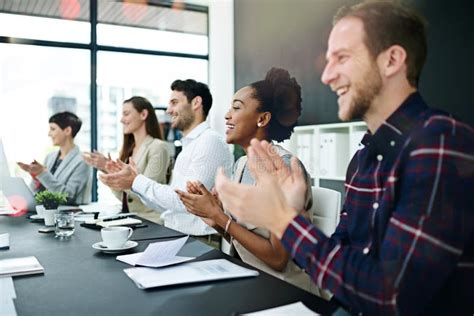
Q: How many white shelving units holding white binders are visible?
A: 1